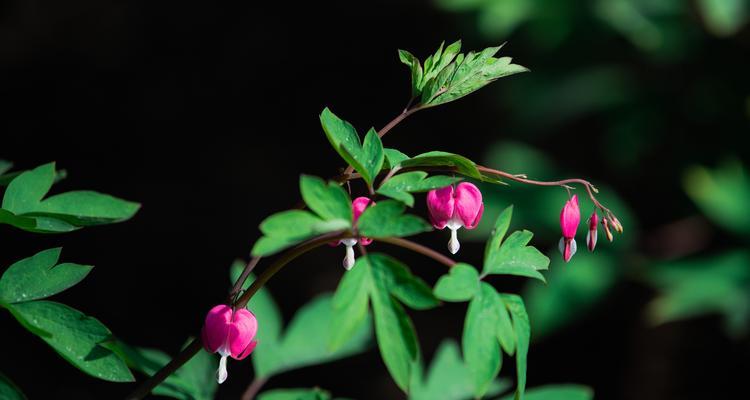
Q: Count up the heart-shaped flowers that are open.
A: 3